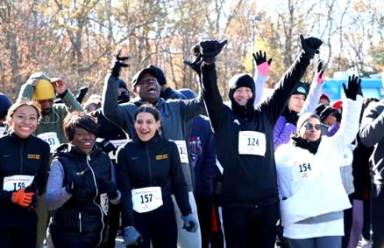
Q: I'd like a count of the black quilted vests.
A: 1